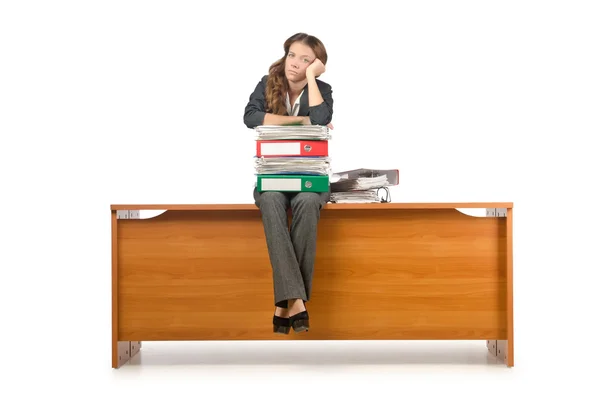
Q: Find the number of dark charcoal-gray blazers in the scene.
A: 1